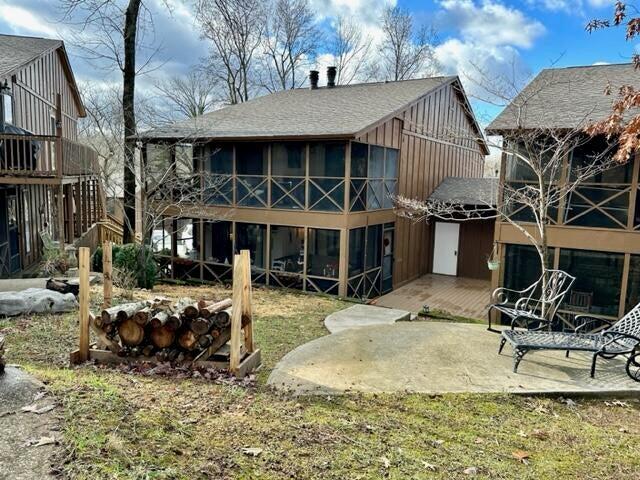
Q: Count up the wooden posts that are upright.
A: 4